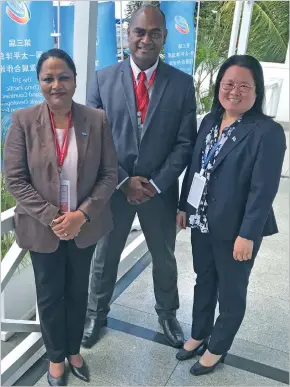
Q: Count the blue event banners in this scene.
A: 3